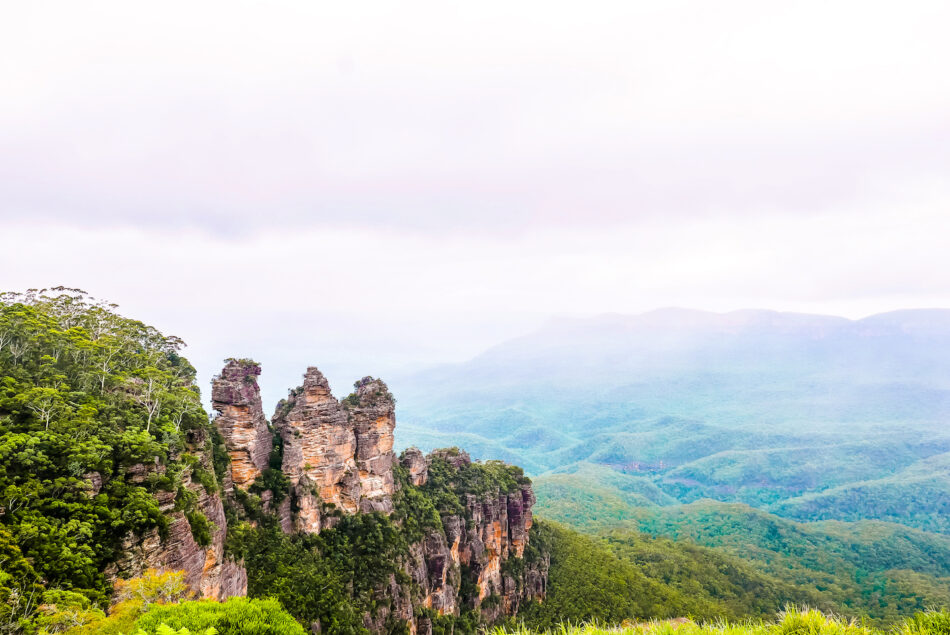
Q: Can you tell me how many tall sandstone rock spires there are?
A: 3